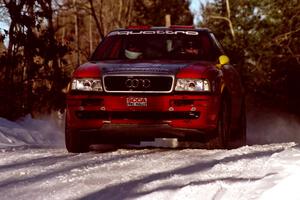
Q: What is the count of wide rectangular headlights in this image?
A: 2